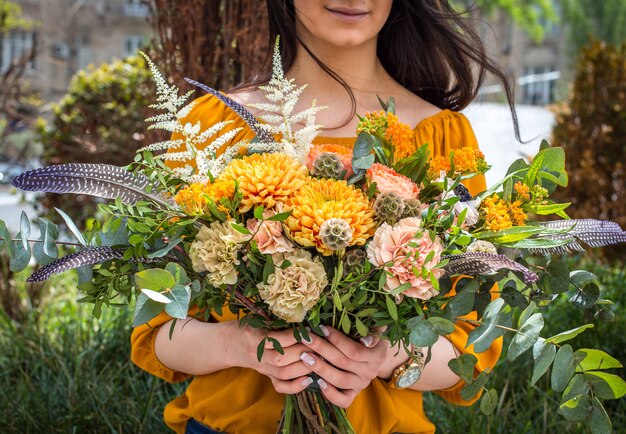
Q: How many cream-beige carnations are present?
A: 2